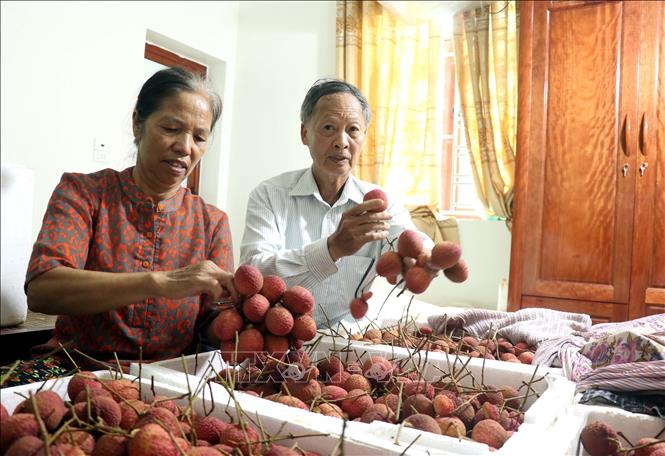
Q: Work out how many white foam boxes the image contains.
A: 4